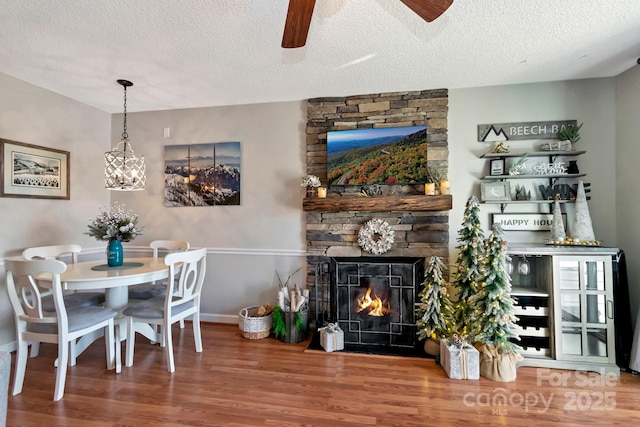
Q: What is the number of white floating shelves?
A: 3